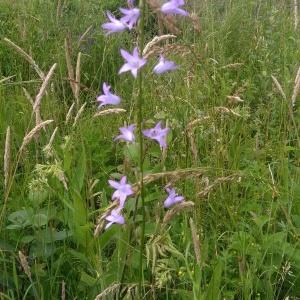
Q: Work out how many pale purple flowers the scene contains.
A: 11